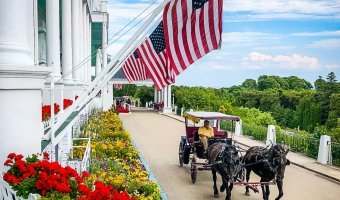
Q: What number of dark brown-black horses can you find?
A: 2